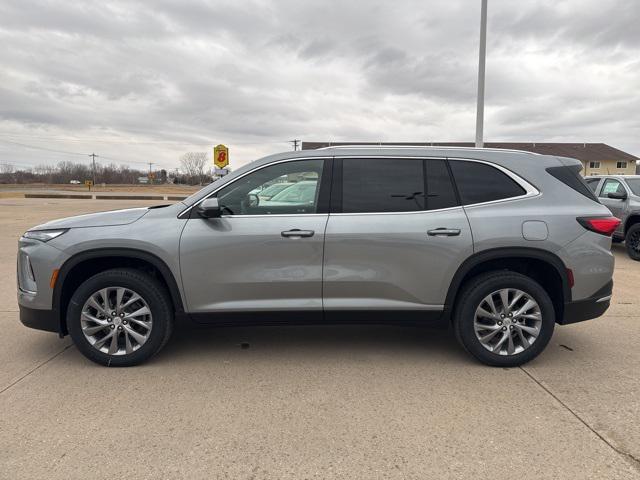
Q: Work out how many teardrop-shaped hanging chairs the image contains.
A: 0